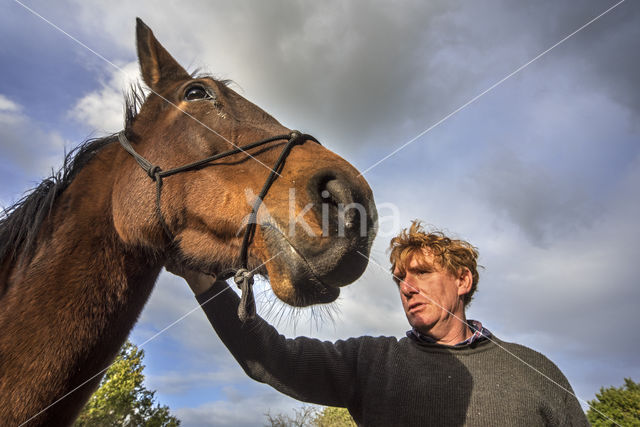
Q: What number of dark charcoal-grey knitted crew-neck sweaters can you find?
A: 1